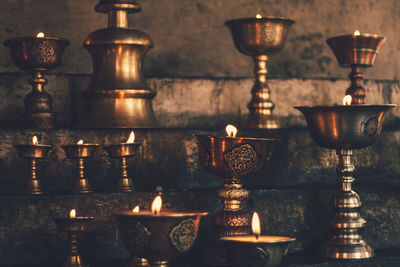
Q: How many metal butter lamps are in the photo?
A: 11